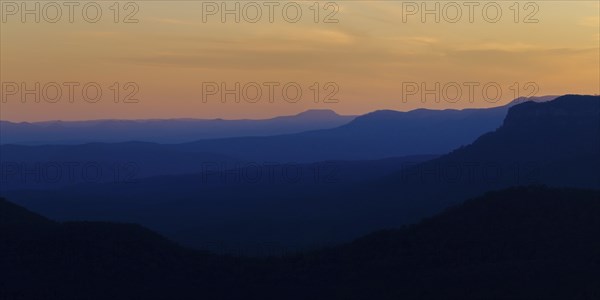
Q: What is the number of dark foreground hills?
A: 2